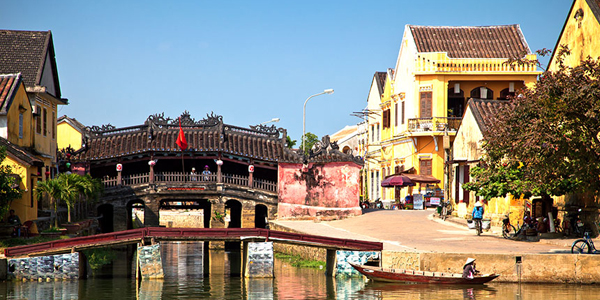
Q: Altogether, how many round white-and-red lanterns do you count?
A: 4